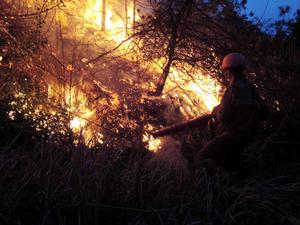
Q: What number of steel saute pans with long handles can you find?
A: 0